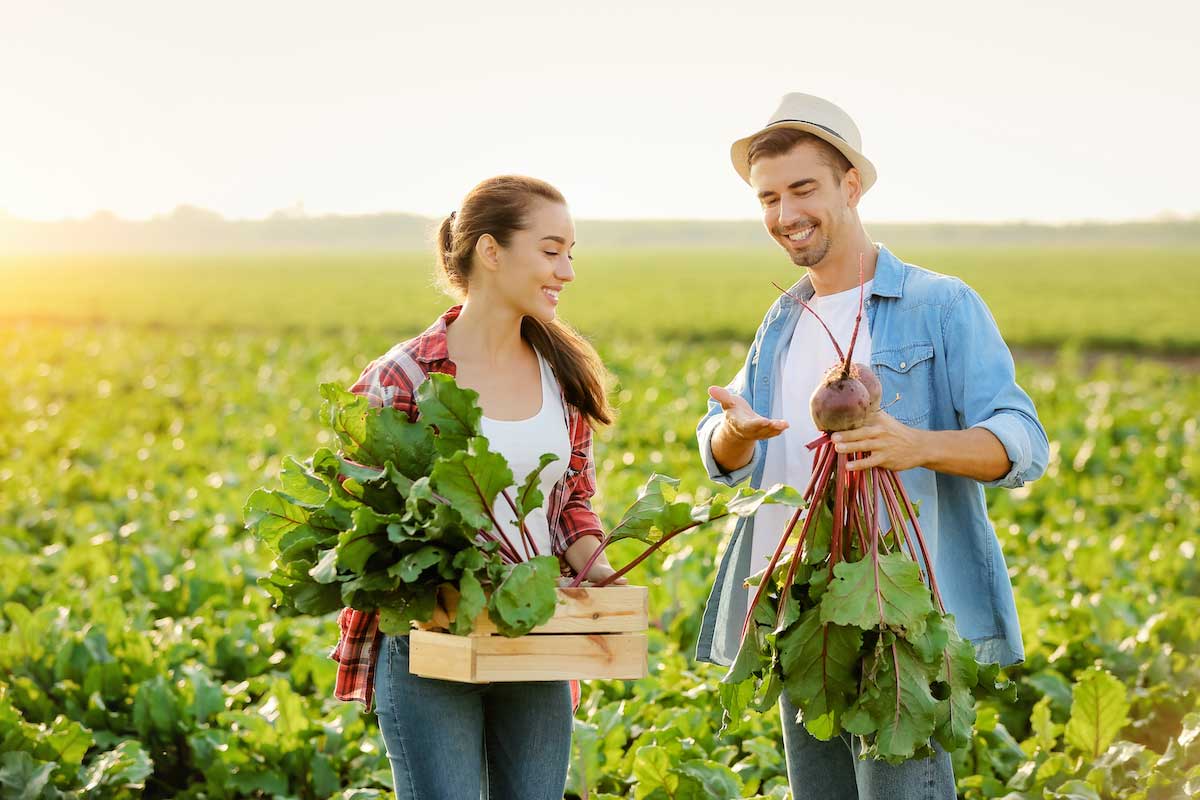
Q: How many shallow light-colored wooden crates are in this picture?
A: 1